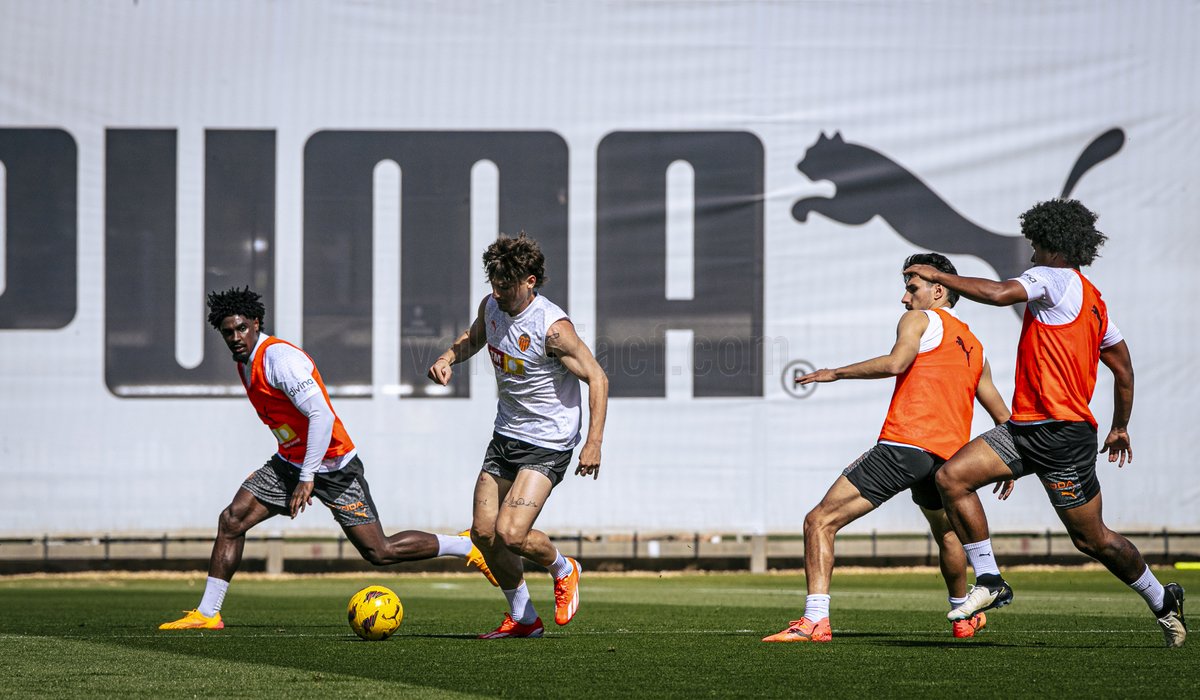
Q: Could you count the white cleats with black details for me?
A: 2